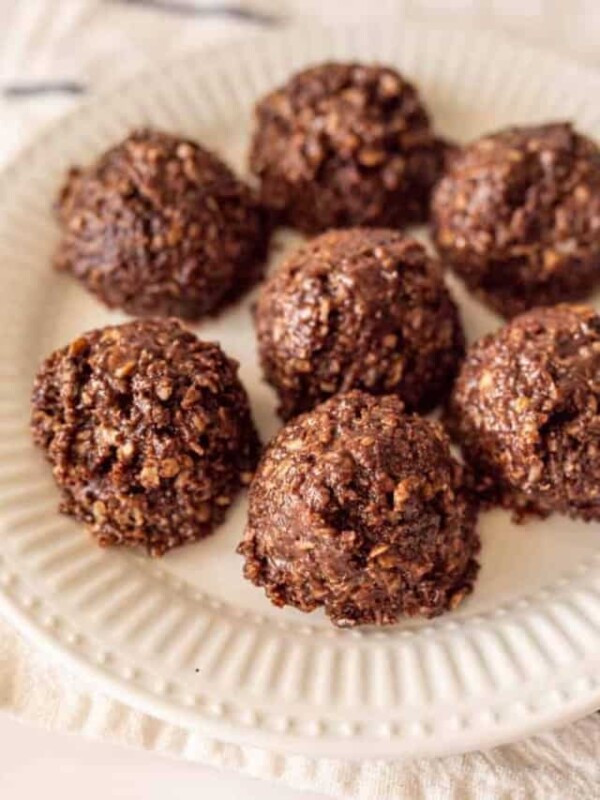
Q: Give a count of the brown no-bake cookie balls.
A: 7